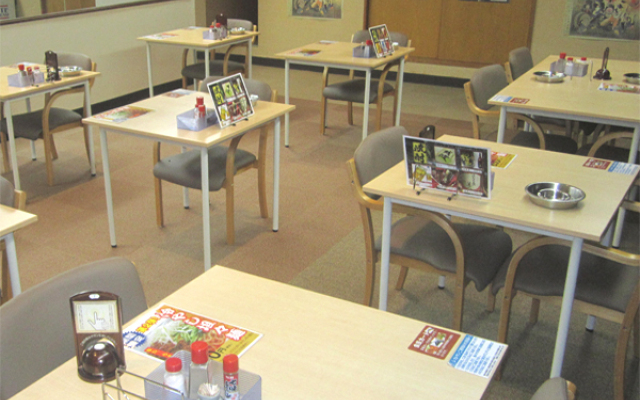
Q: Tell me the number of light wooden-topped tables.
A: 8